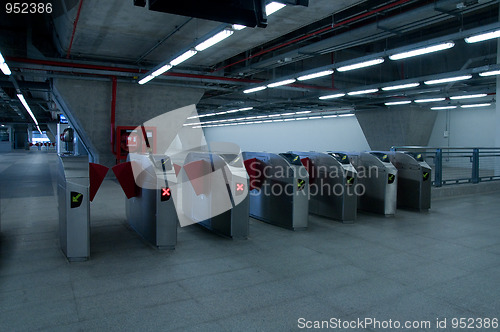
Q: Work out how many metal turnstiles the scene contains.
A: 7